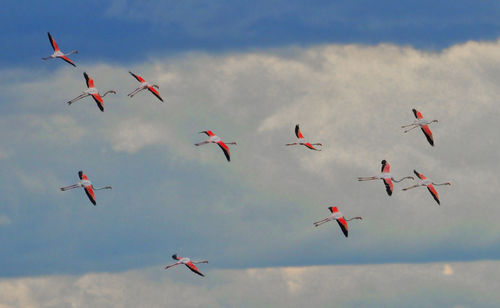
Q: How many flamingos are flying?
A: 11